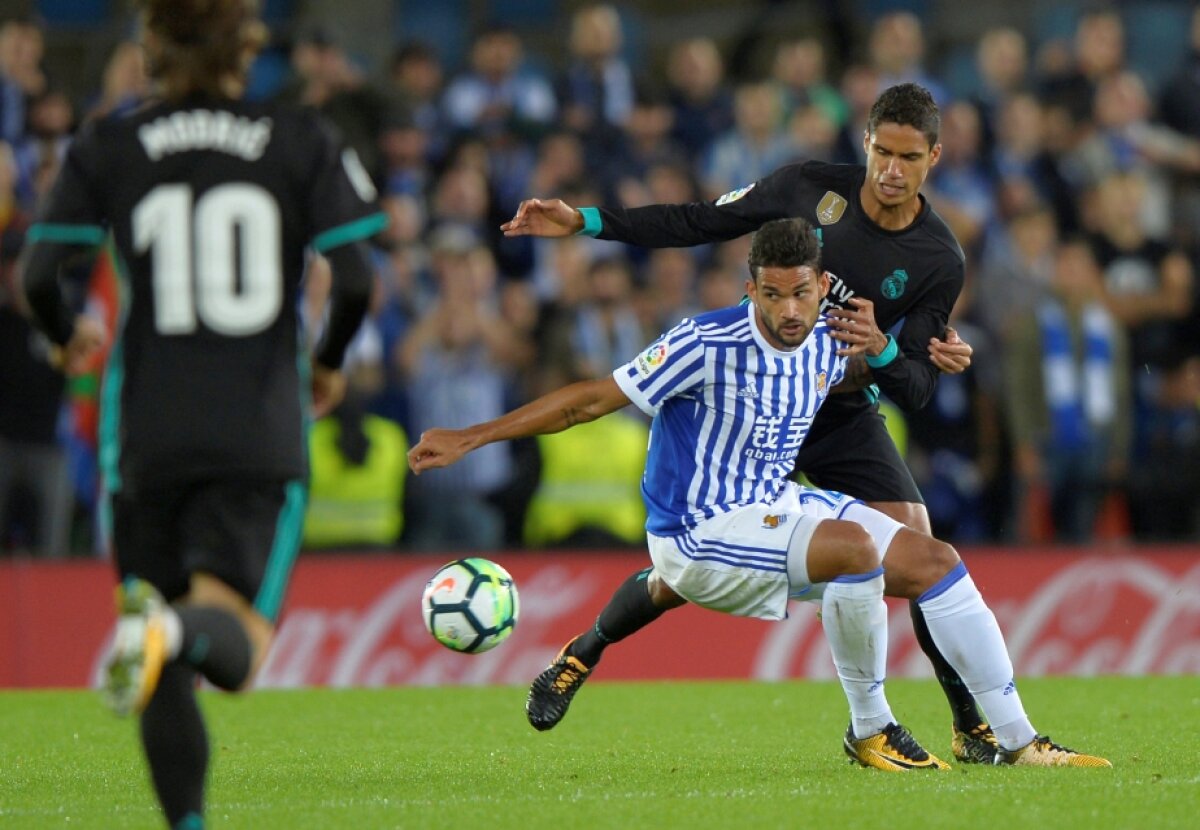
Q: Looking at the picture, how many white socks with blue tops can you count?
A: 2